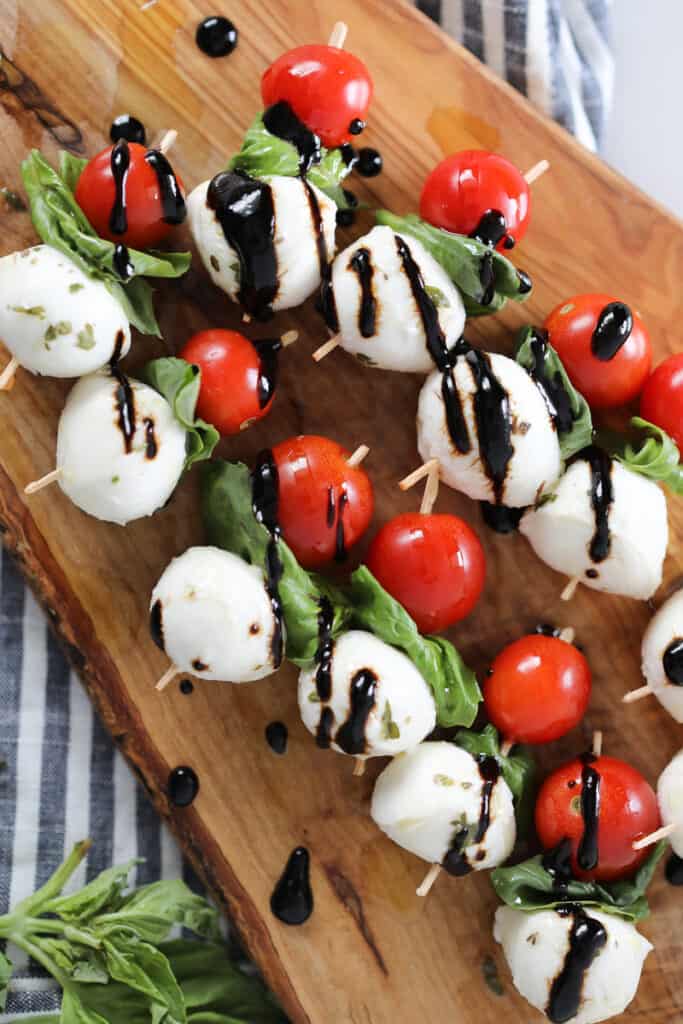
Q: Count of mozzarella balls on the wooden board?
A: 12